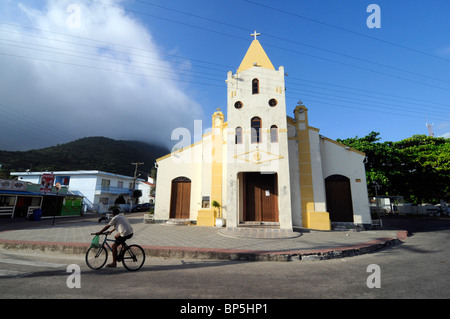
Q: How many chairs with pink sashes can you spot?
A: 0